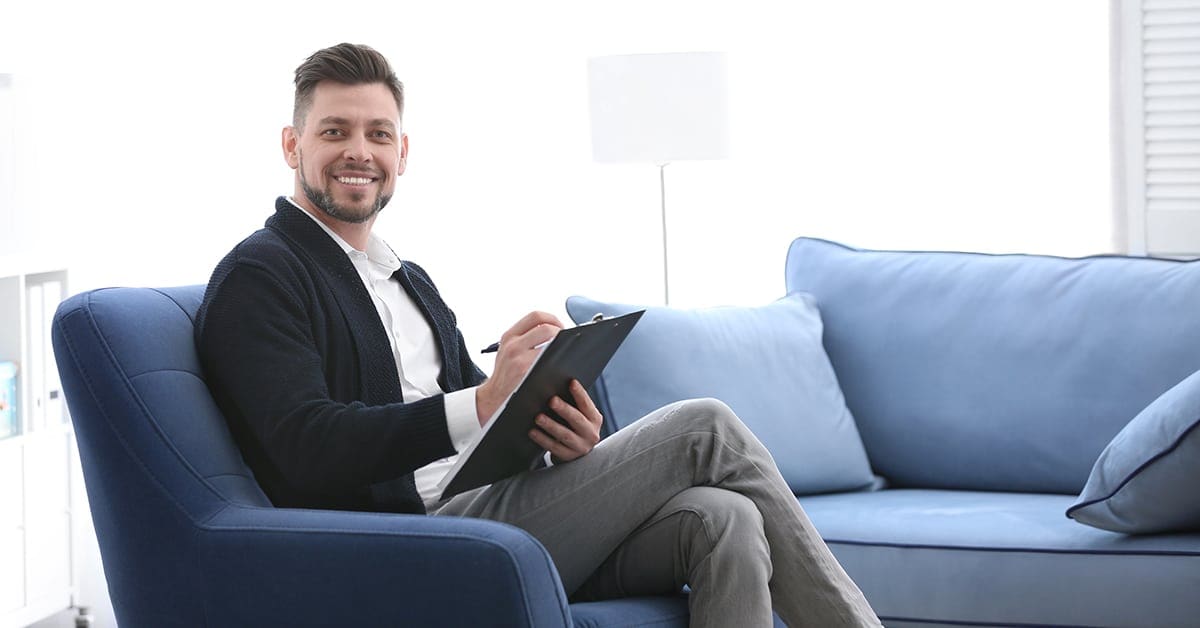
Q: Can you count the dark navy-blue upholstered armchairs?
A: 1